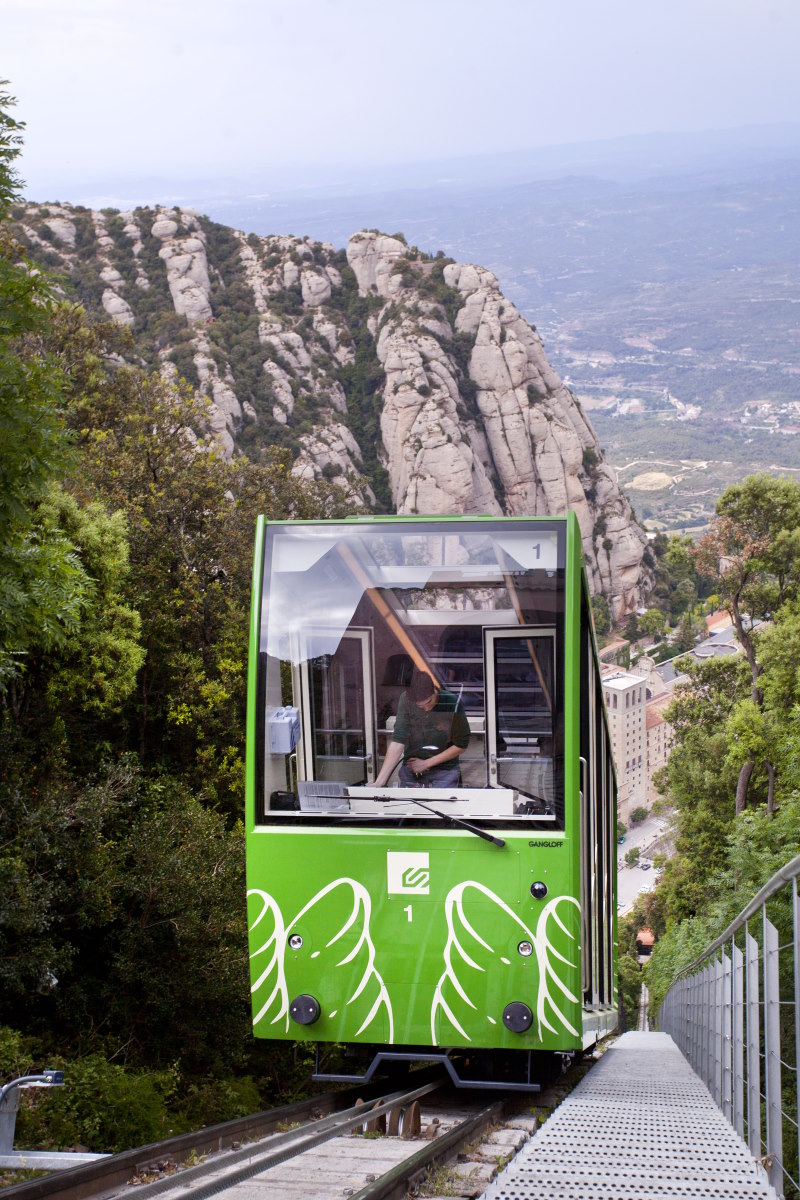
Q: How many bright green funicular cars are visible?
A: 1